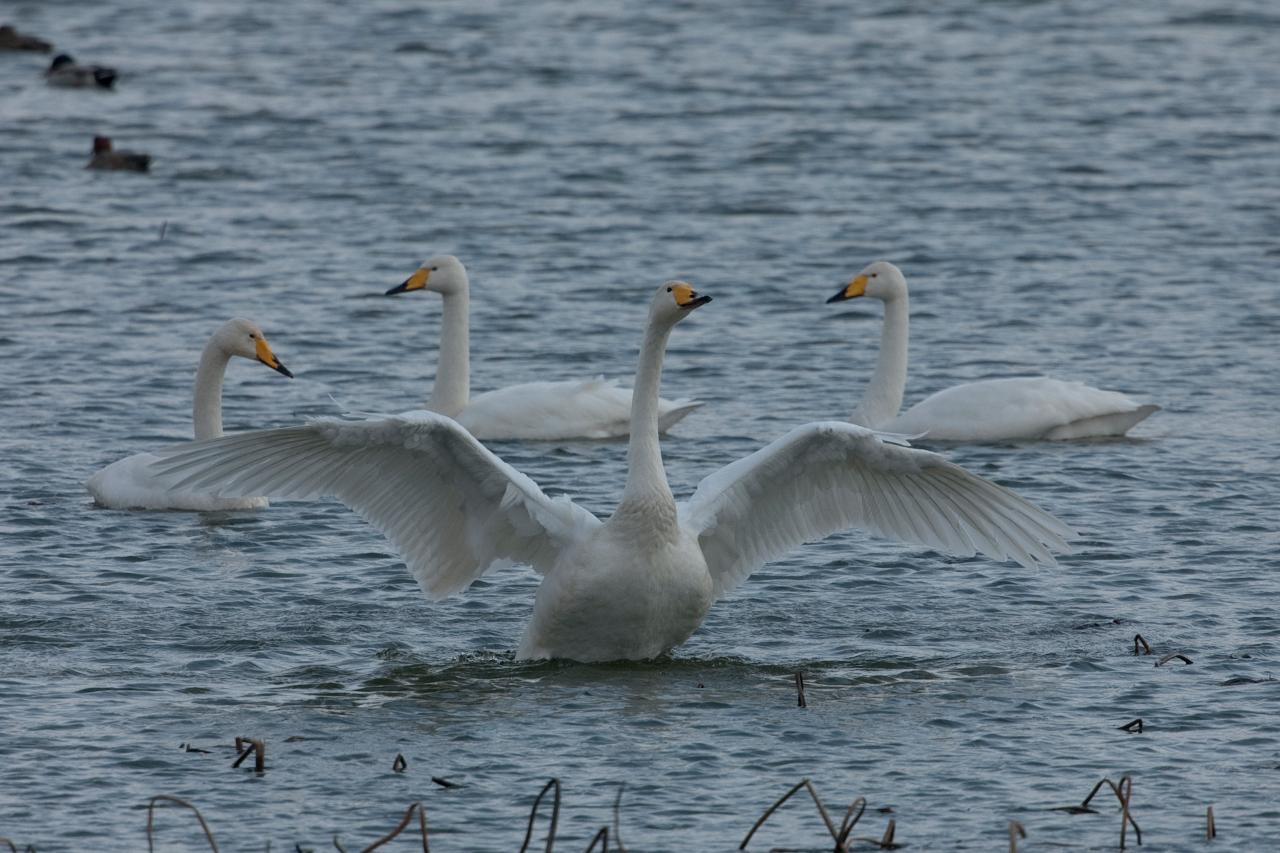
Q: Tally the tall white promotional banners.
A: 0